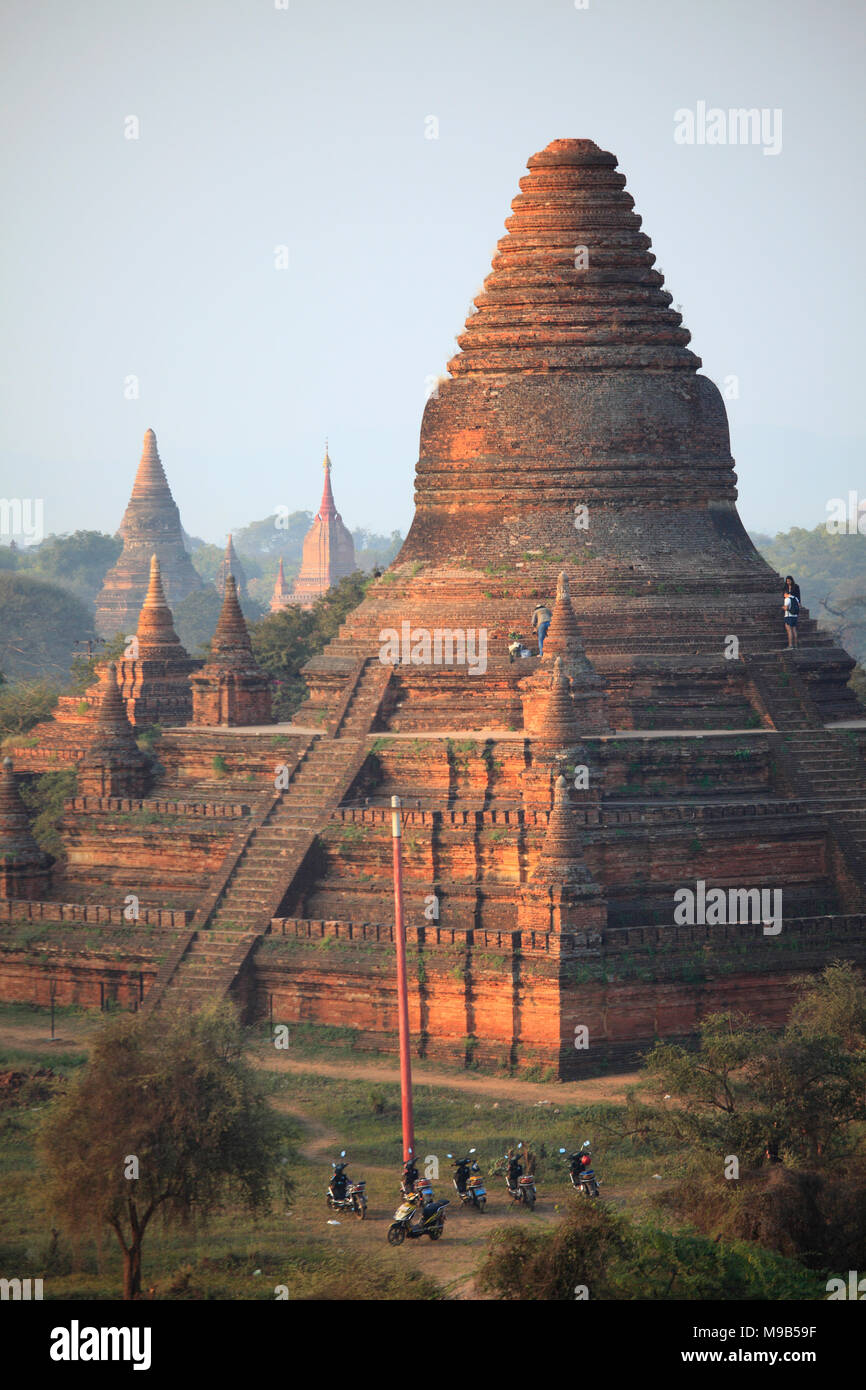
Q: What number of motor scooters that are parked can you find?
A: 6